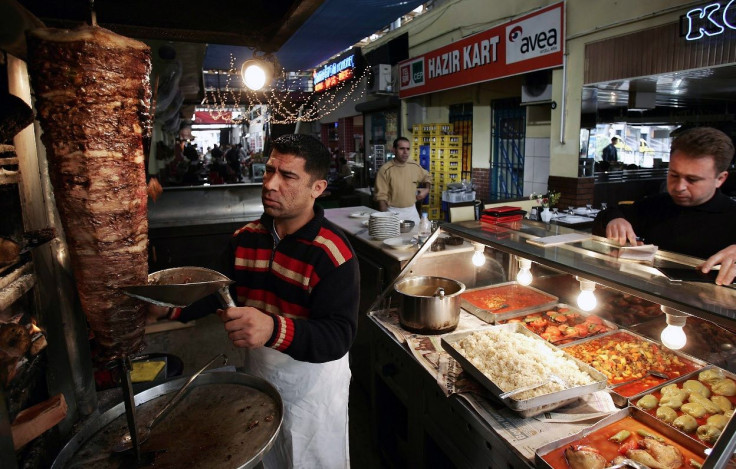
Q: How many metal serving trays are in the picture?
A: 6